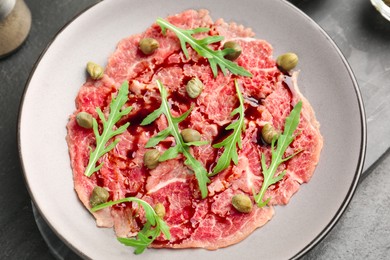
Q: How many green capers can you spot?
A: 12